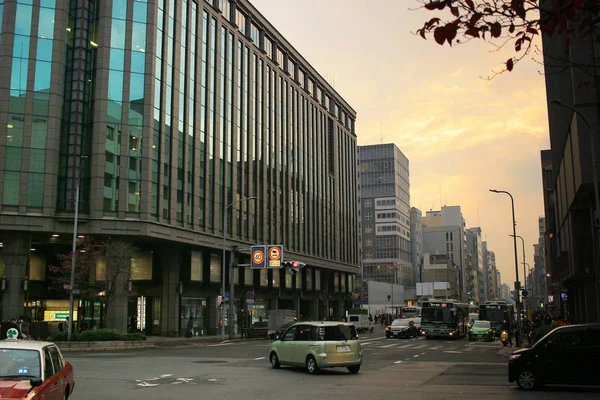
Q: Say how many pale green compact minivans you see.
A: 1